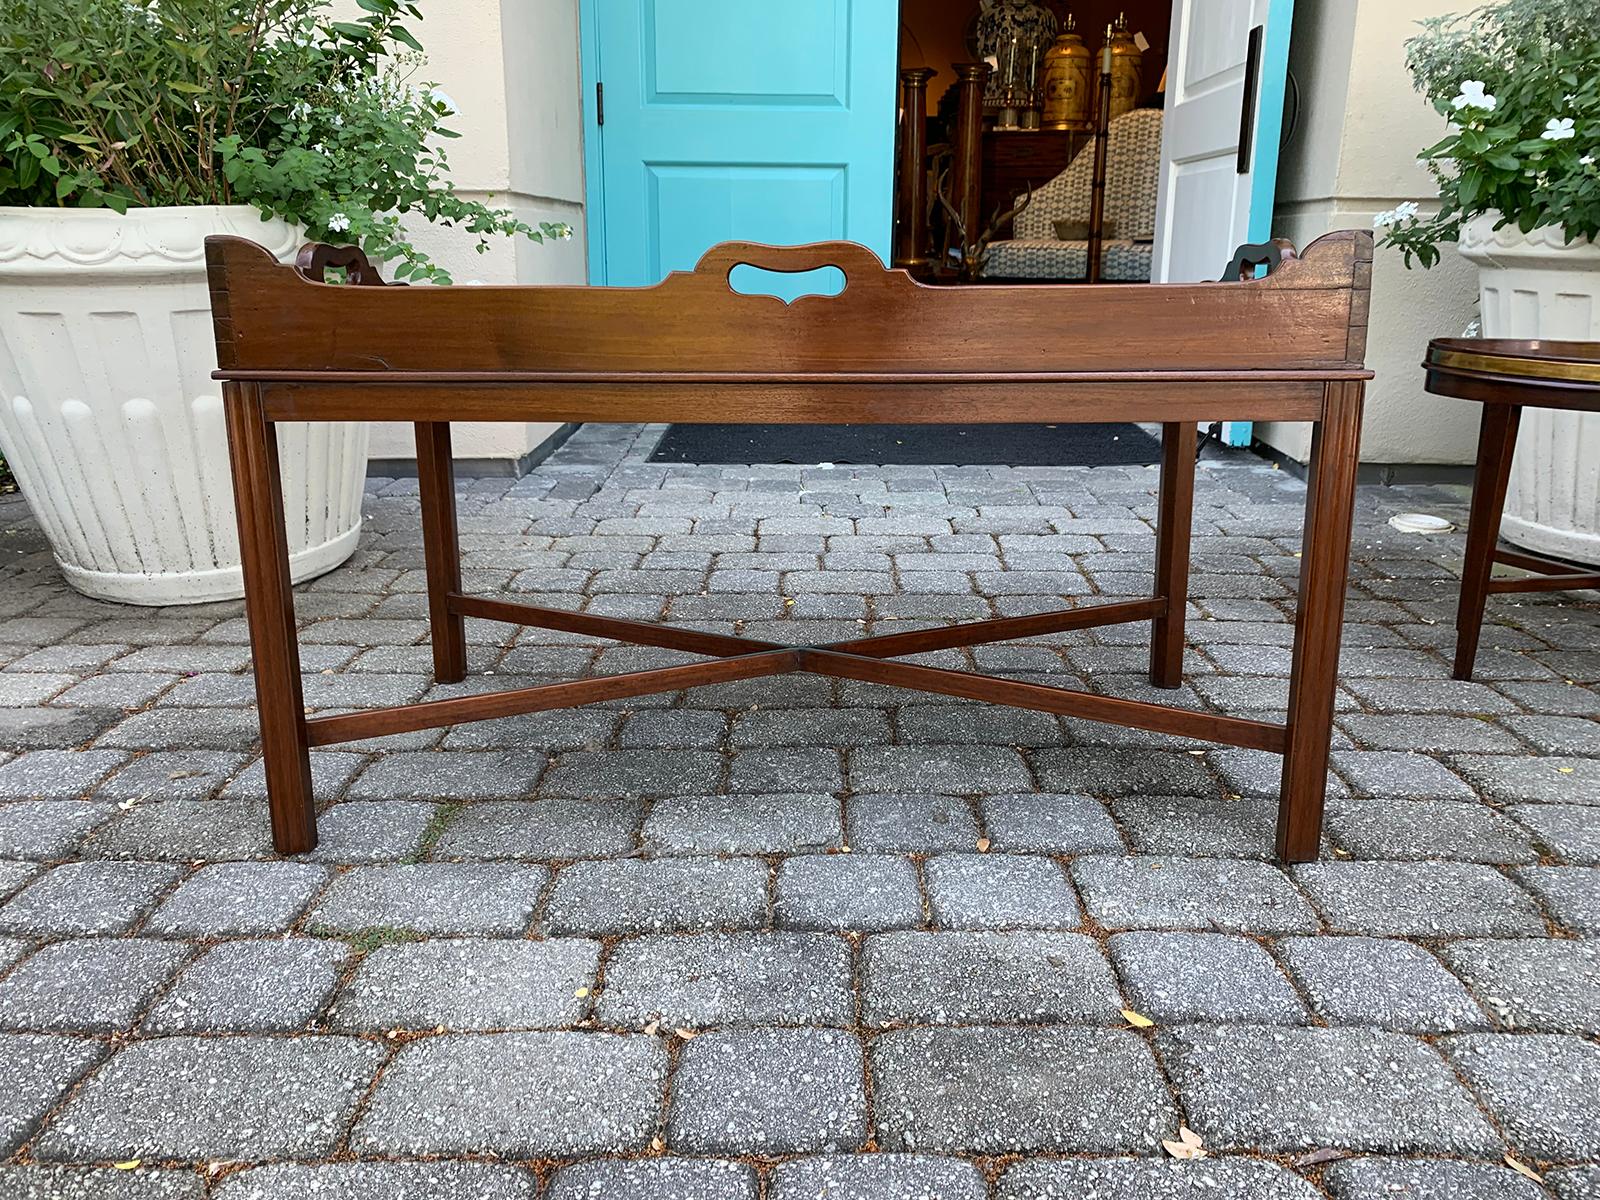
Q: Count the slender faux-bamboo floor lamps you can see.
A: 1